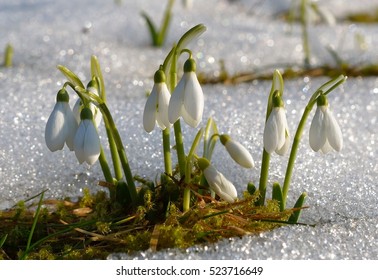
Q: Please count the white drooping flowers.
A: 9